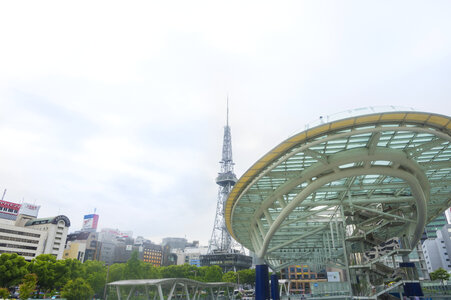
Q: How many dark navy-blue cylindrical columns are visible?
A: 3